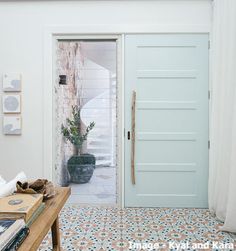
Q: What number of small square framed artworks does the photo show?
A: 3